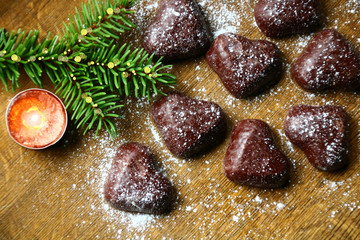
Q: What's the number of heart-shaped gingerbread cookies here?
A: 8